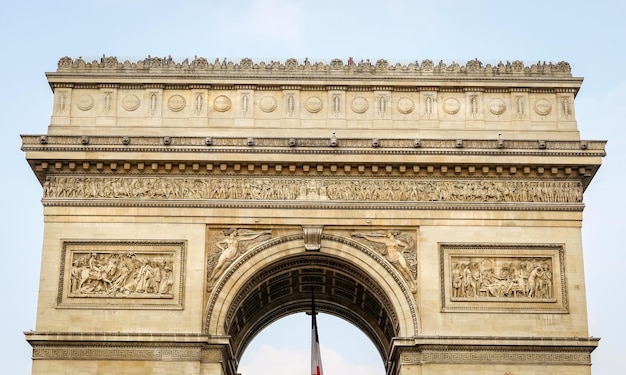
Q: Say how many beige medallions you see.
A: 11